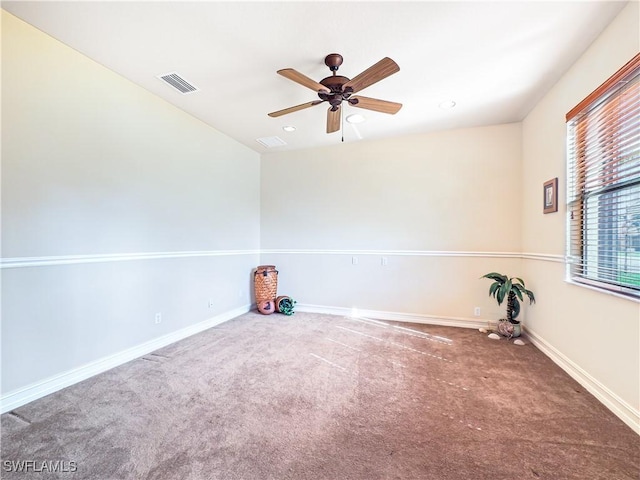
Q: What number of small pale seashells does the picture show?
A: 3